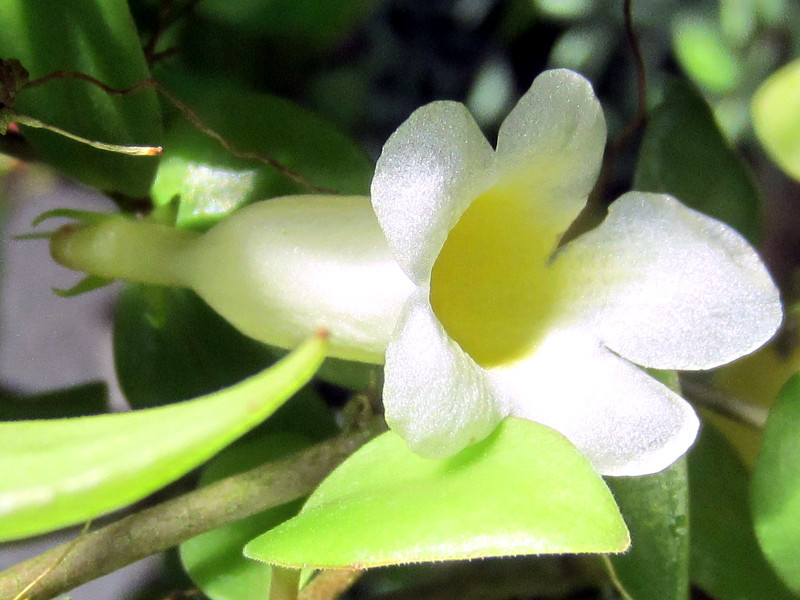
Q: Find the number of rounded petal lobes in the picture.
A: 5